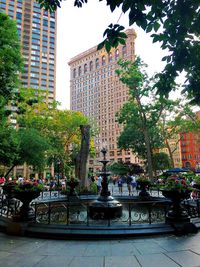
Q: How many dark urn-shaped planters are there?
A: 4